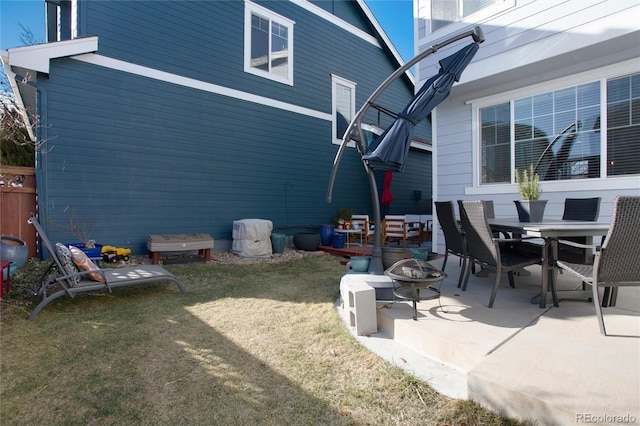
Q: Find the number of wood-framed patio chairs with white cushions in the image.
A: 2